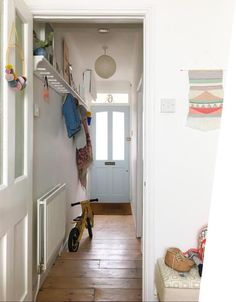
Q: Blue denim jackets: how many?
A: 1